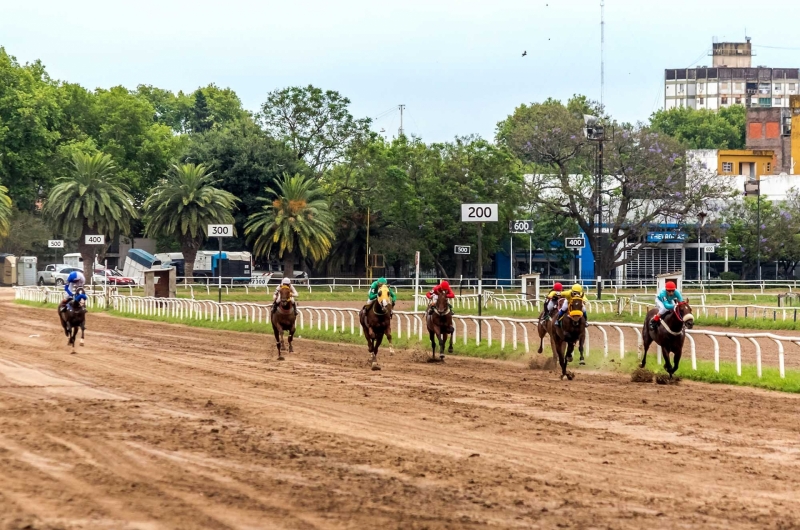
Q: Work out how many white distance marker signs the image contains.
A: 5